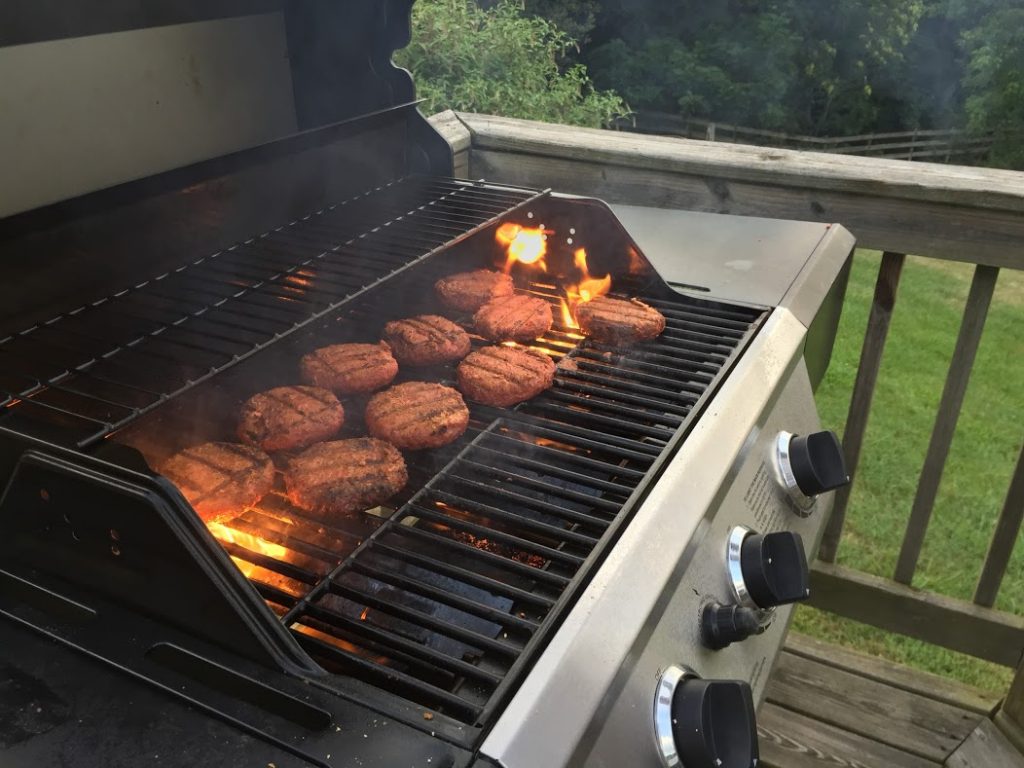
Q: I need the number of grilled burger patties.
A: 10